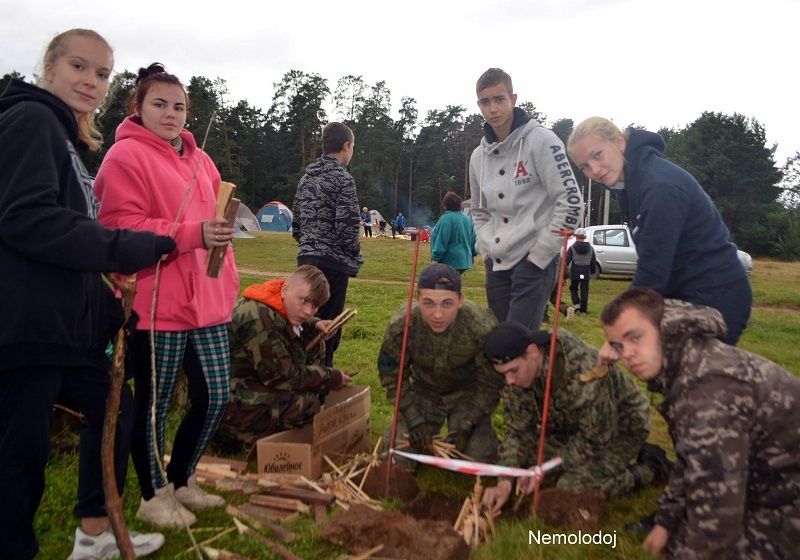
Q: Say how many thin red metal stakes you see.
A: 2